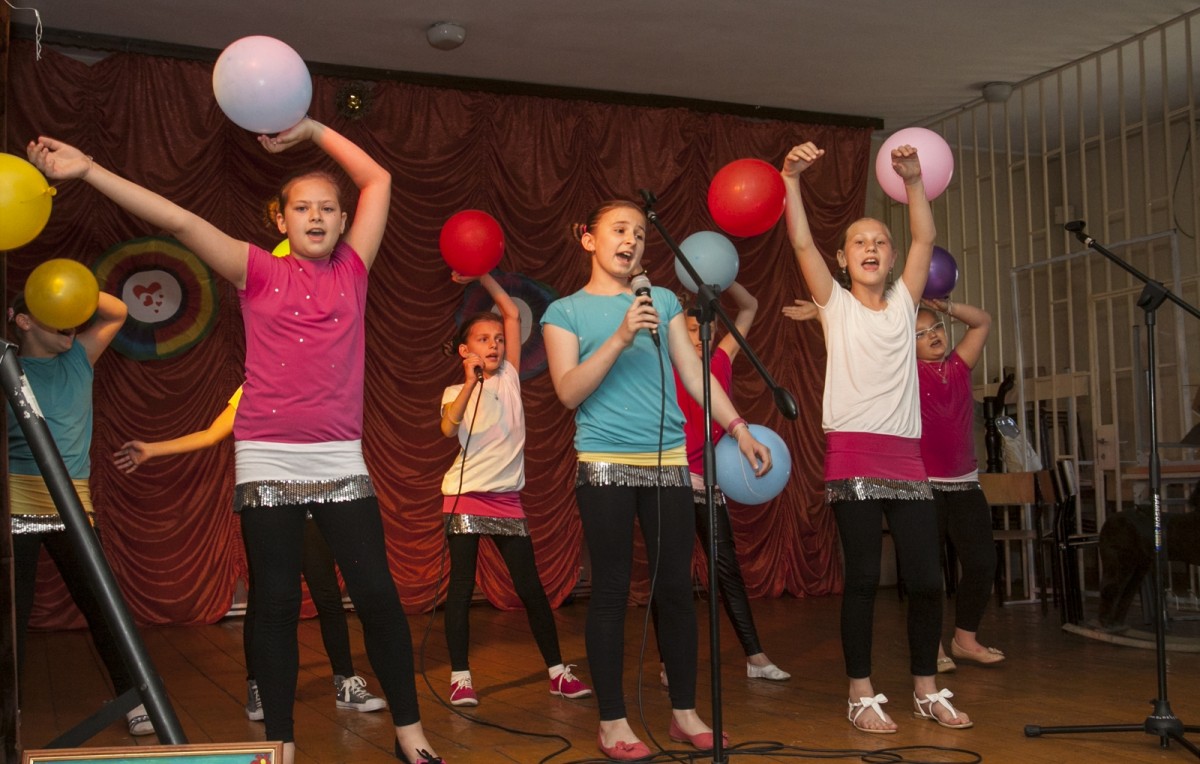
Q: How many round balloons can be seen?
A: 10